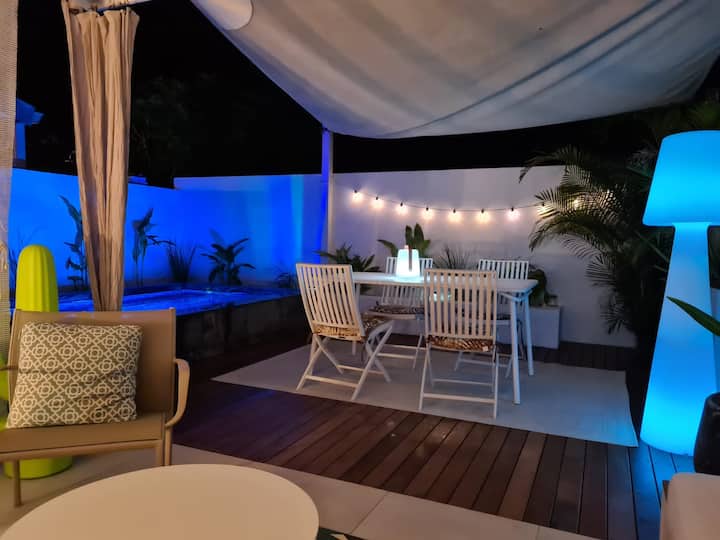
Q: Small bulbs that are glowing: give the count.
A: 9